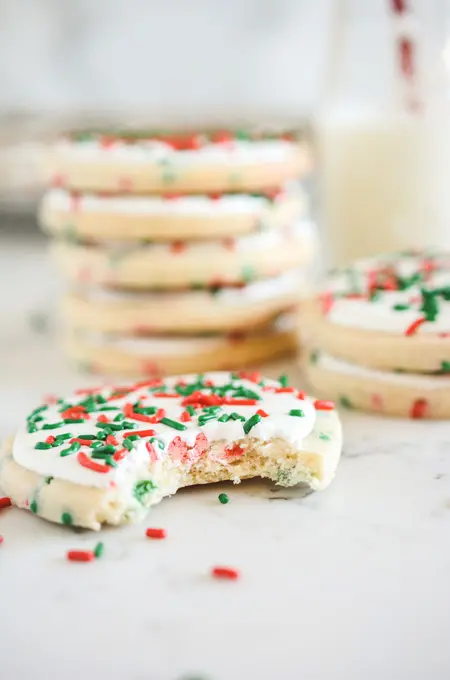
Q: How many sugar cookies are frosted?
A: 8